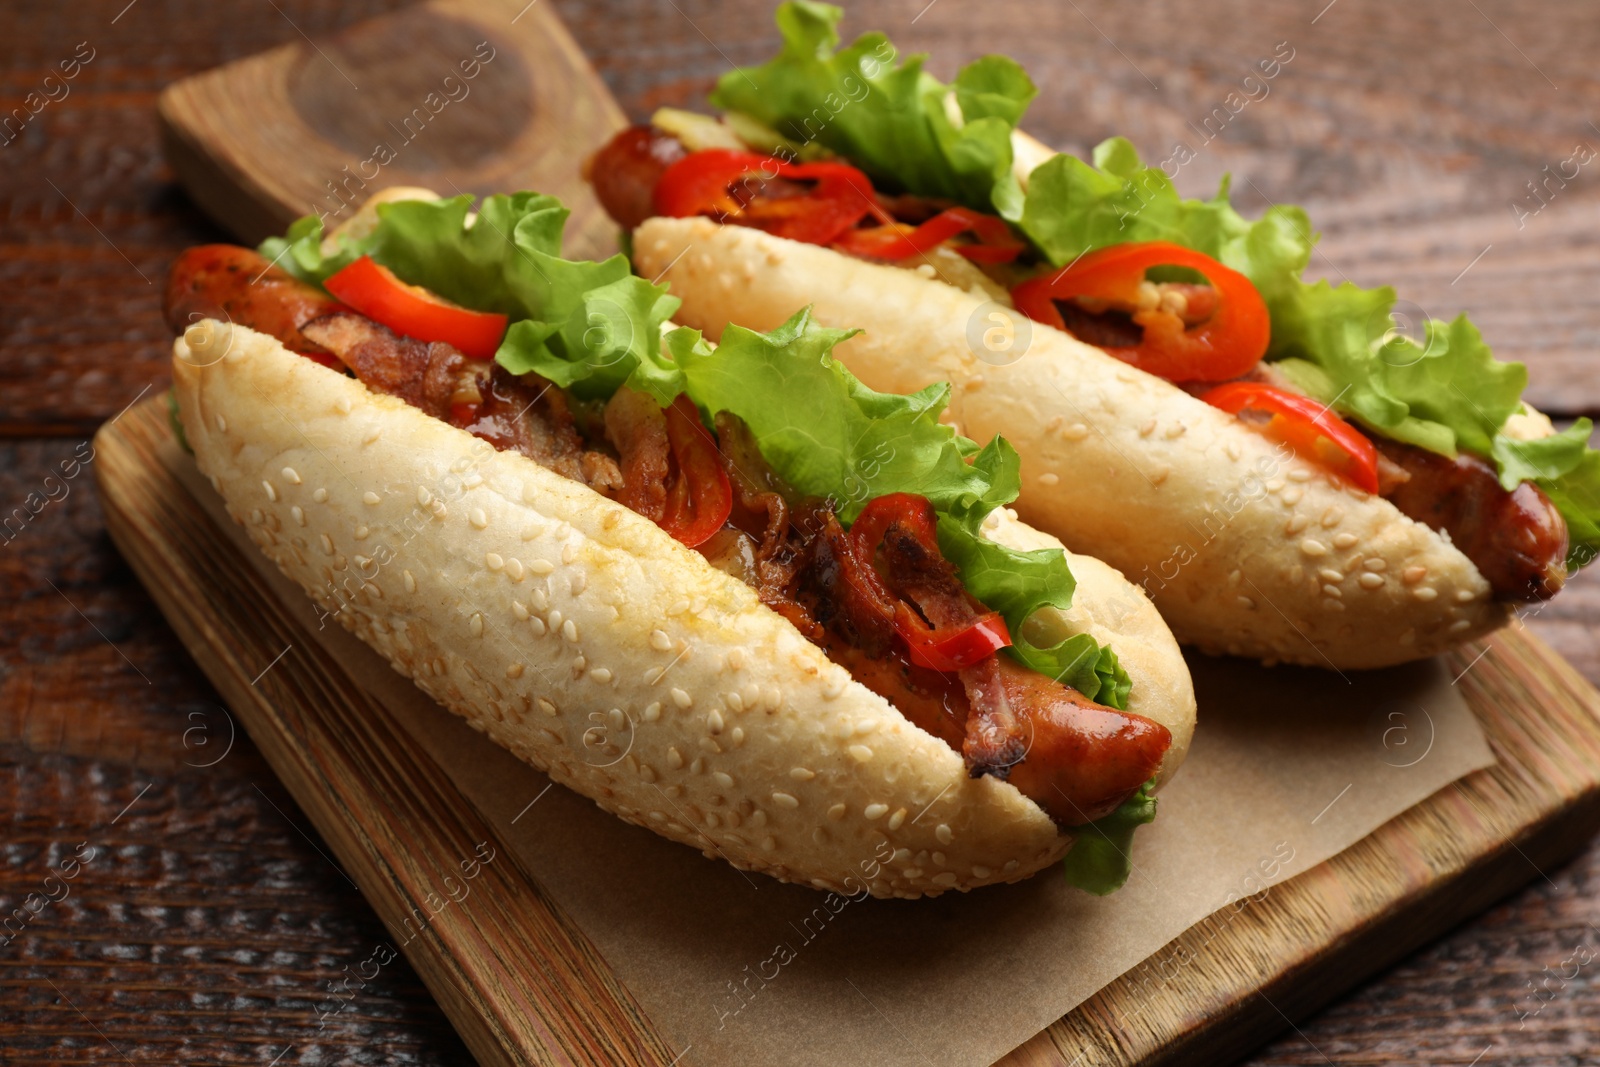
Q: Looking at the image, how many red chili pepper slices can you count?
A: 7